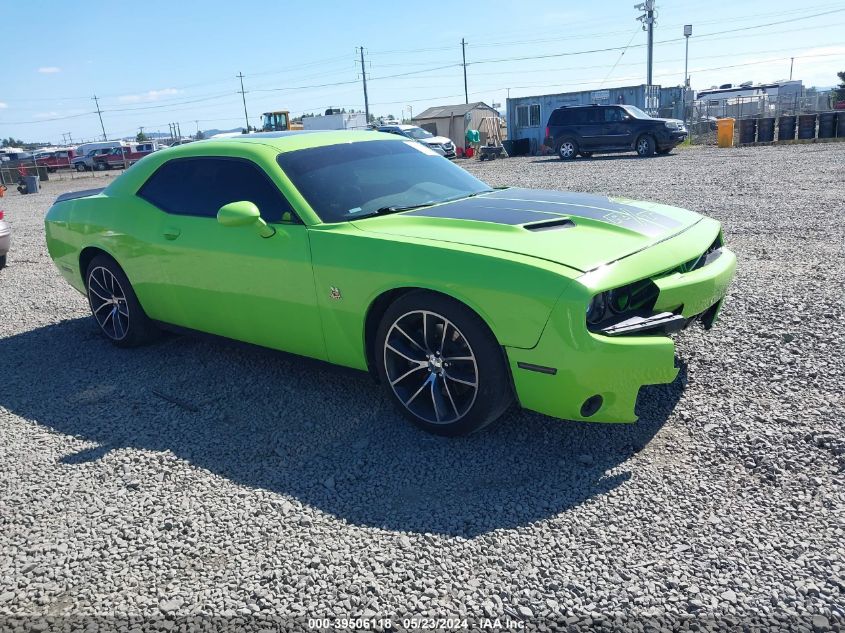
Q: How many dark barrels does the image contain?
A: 6